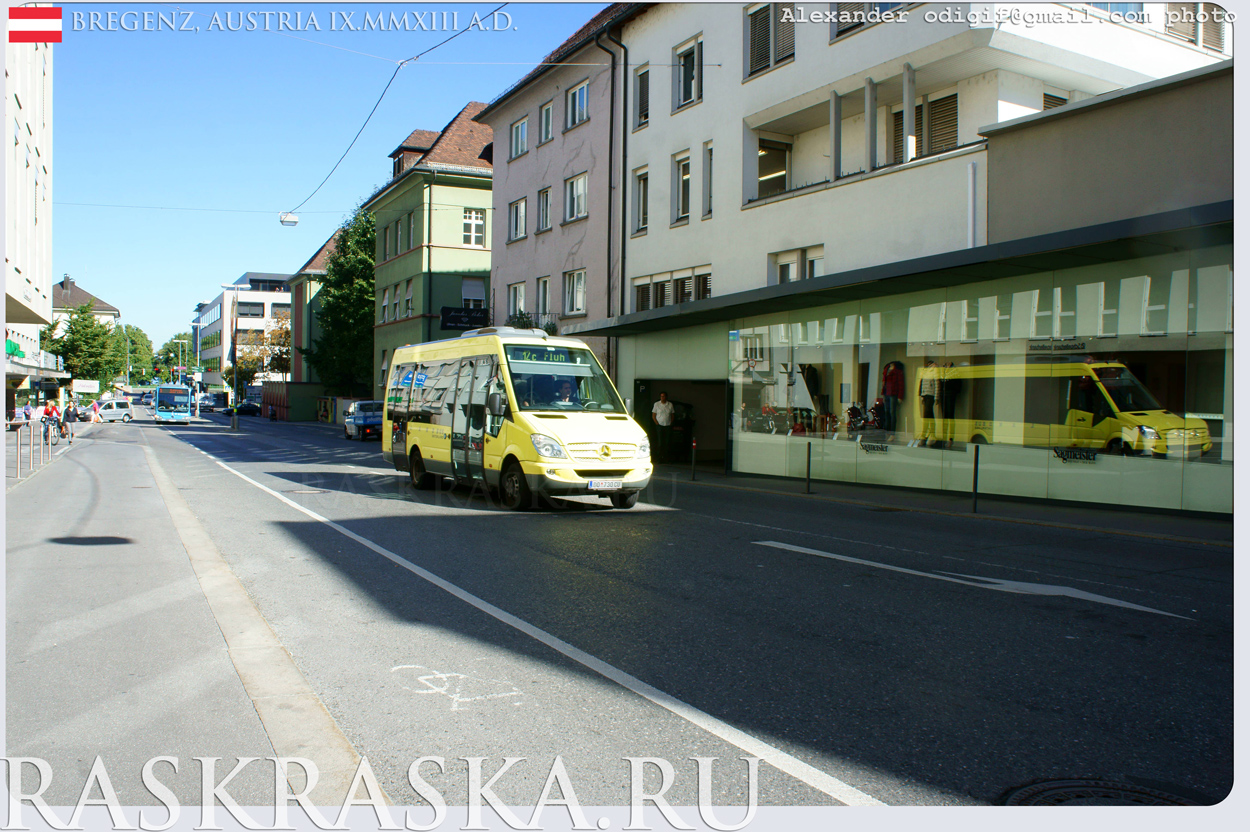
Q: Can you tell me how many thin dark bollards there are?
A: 3